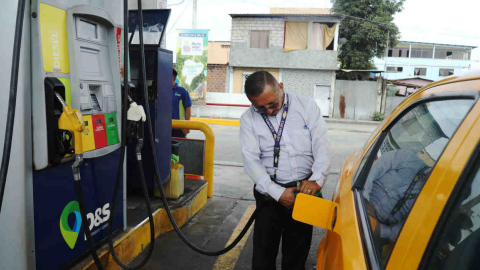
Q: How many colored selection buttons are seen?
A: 3